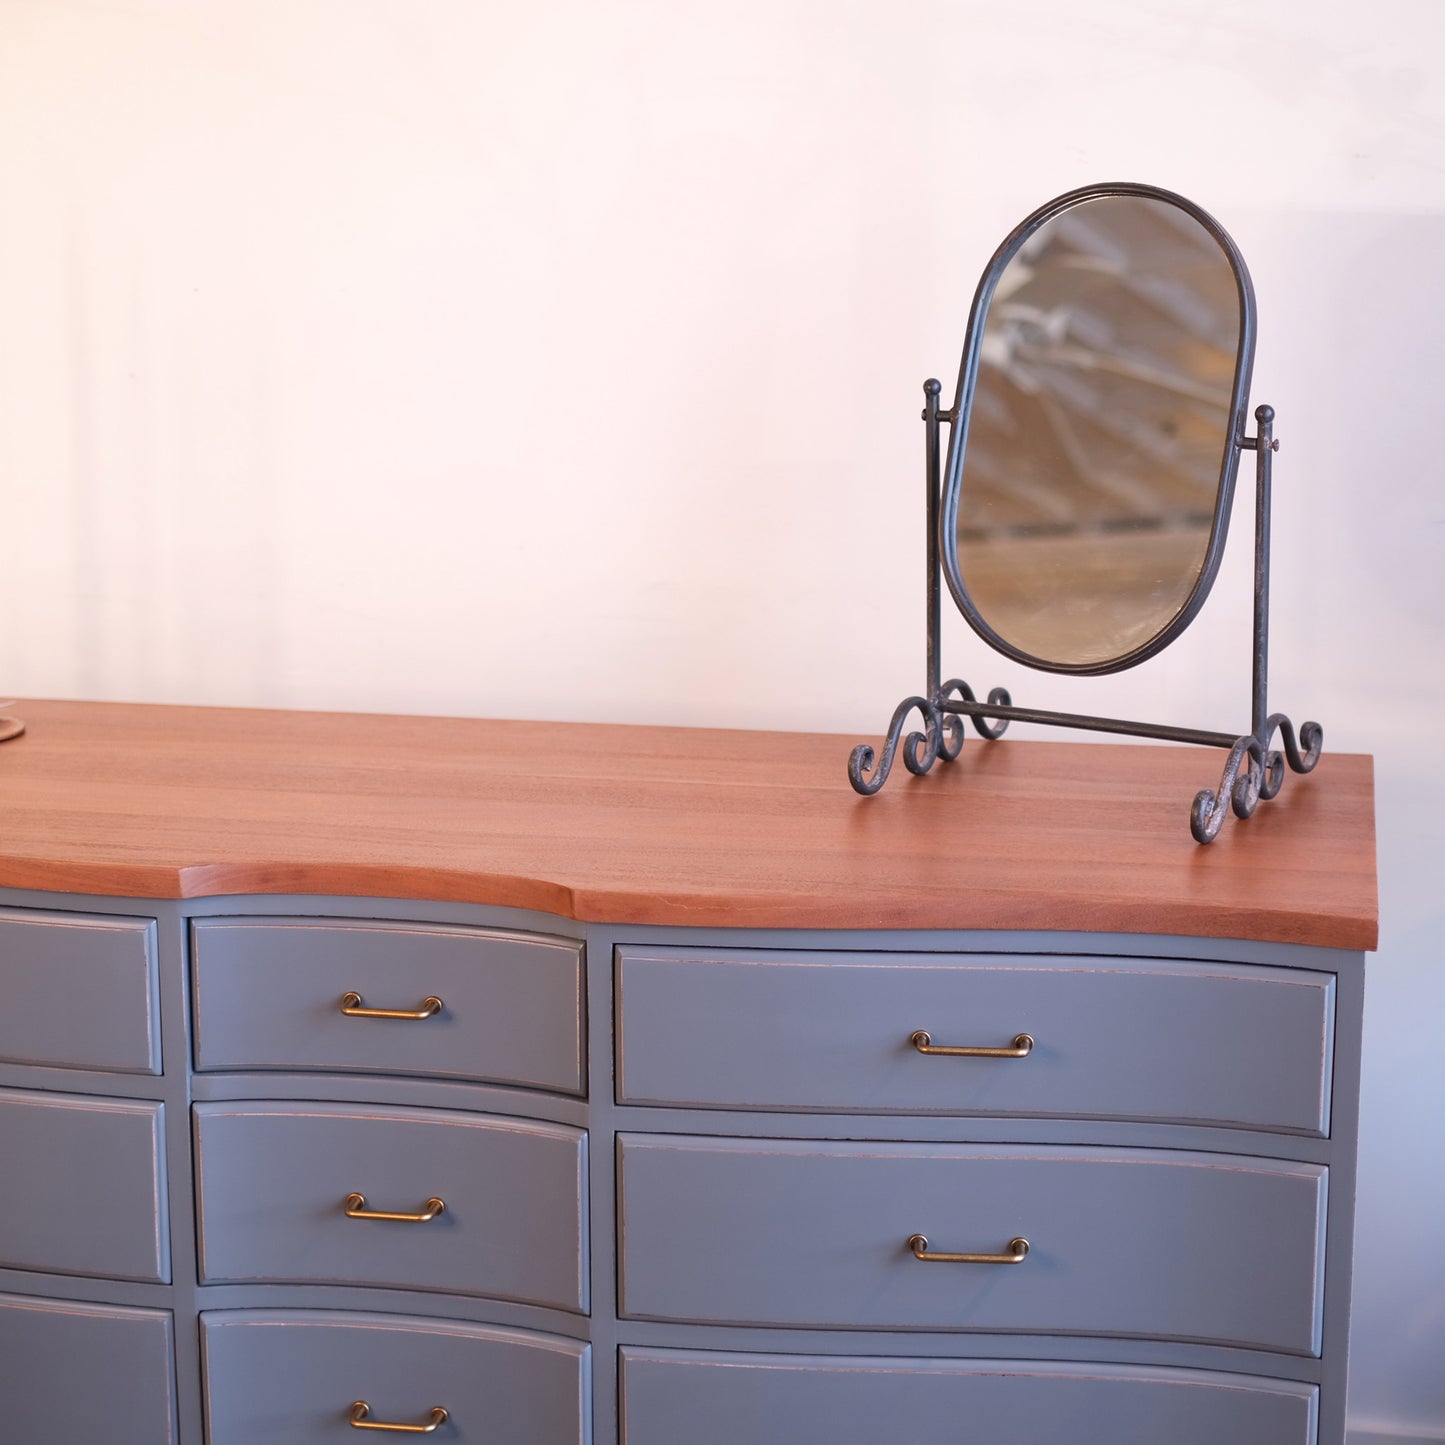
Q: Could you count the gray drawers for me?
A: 9